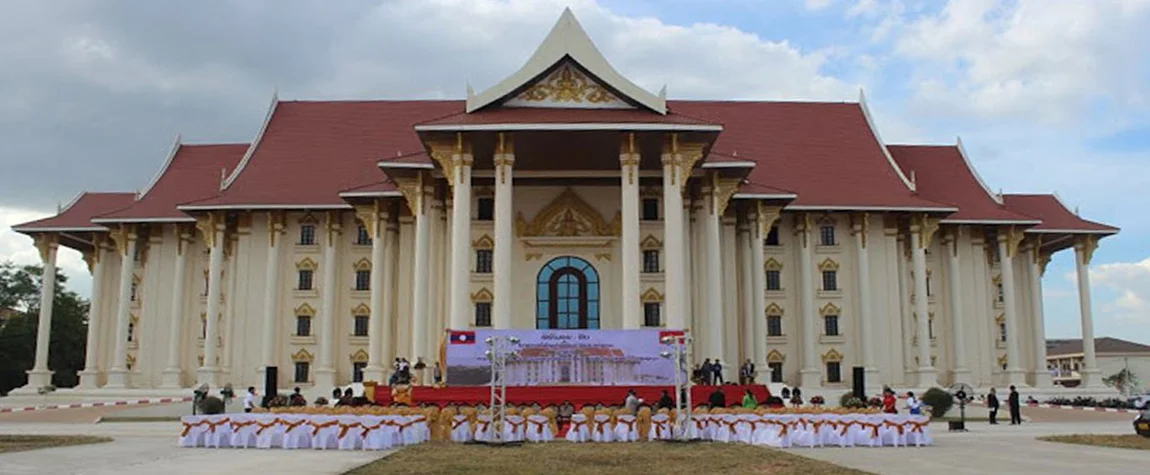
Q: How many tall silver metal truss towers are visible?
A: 2